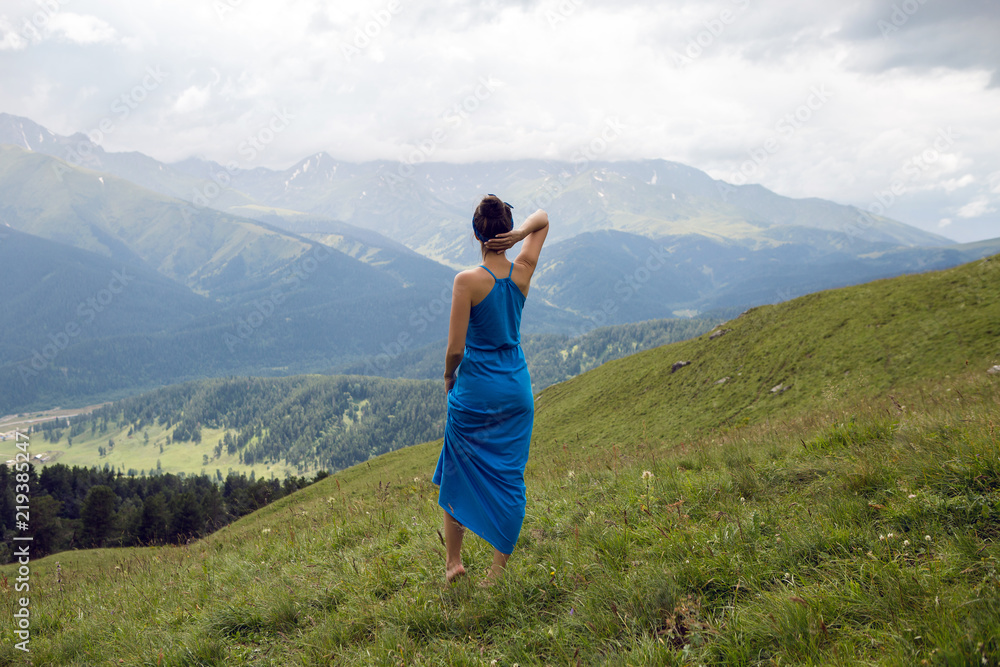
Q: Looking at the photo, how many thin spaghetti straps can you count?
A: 2